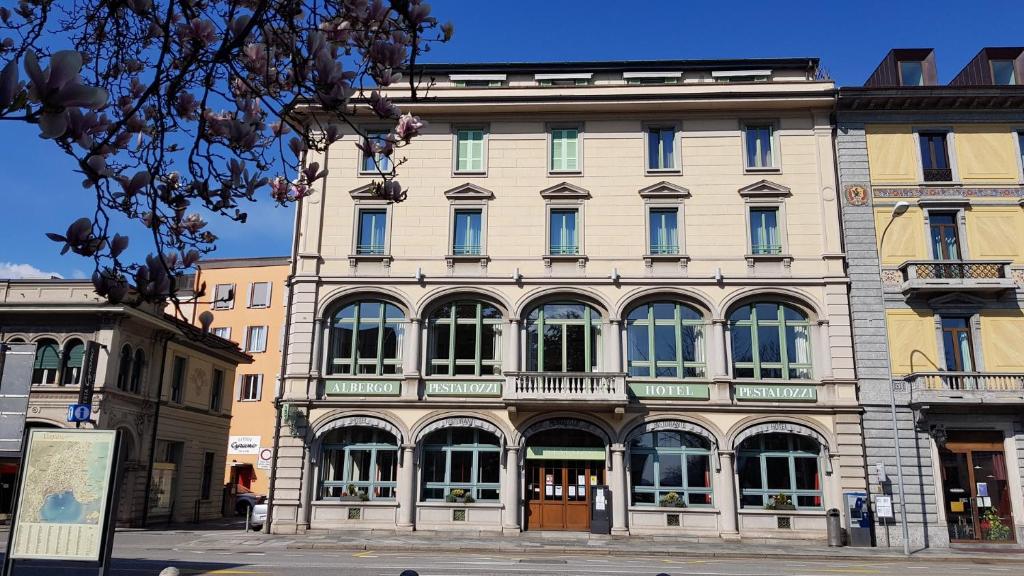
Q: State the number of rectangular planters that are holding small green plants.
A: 4